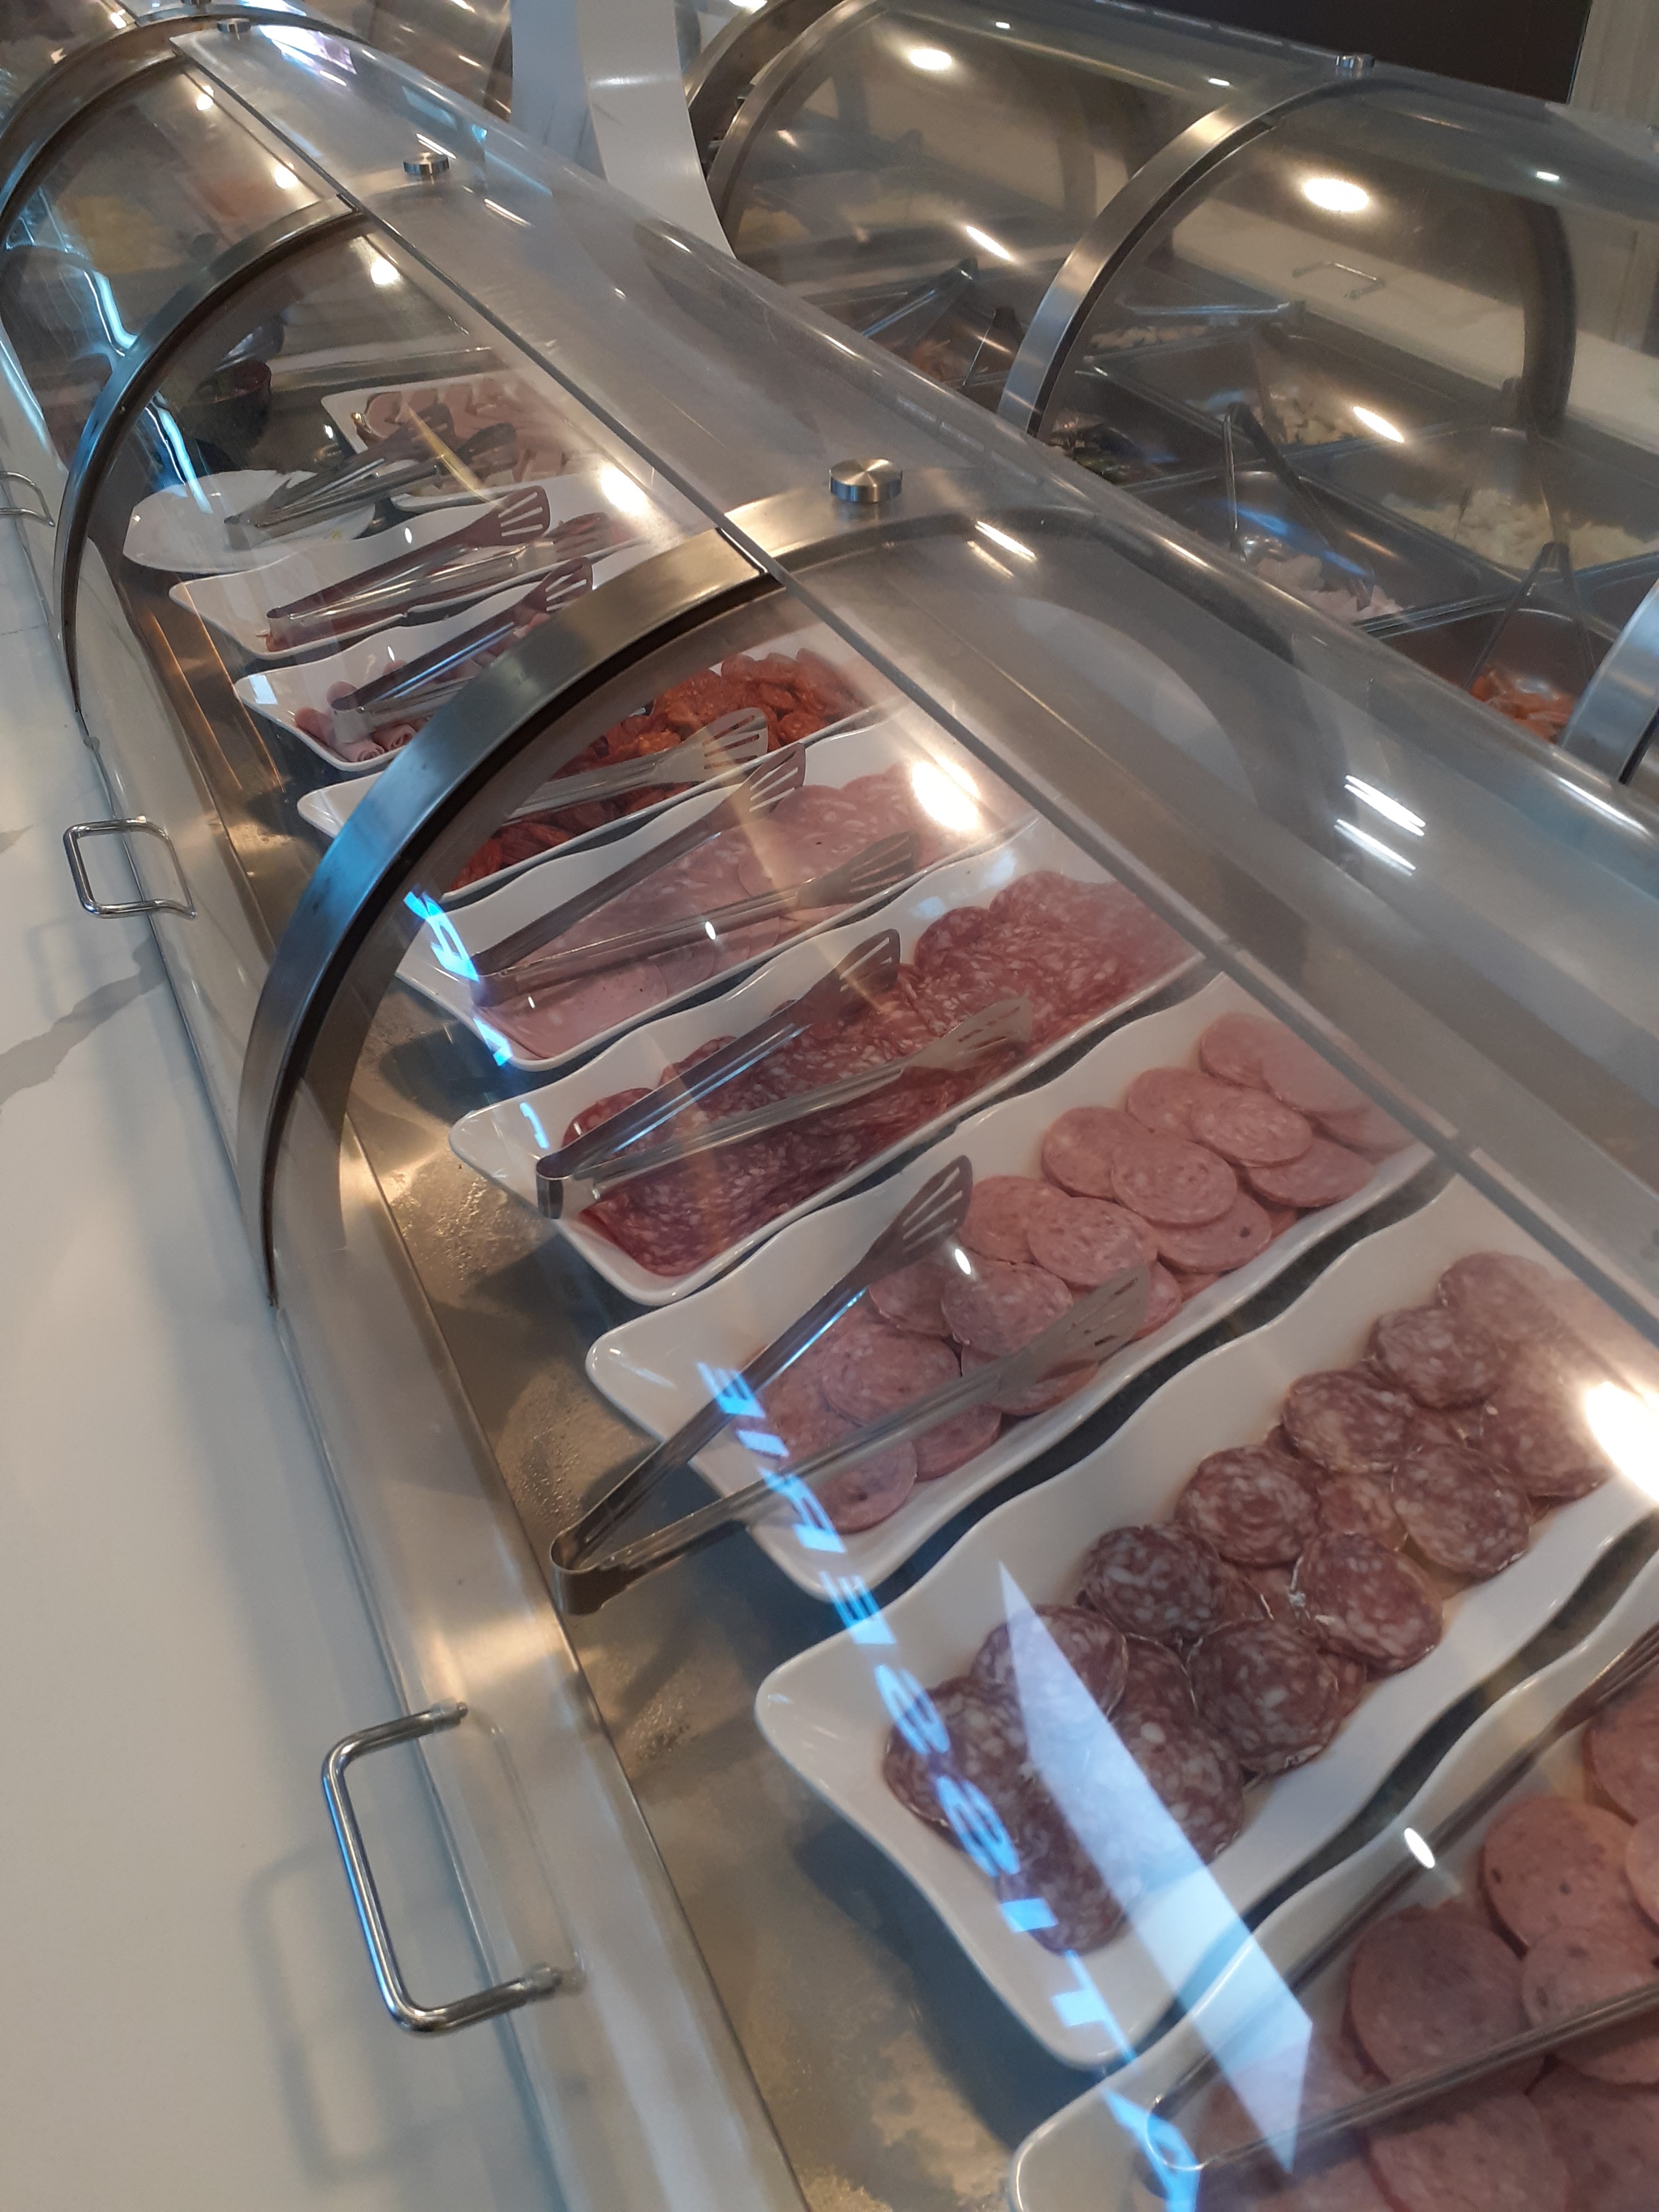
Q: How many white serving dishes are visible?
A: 10